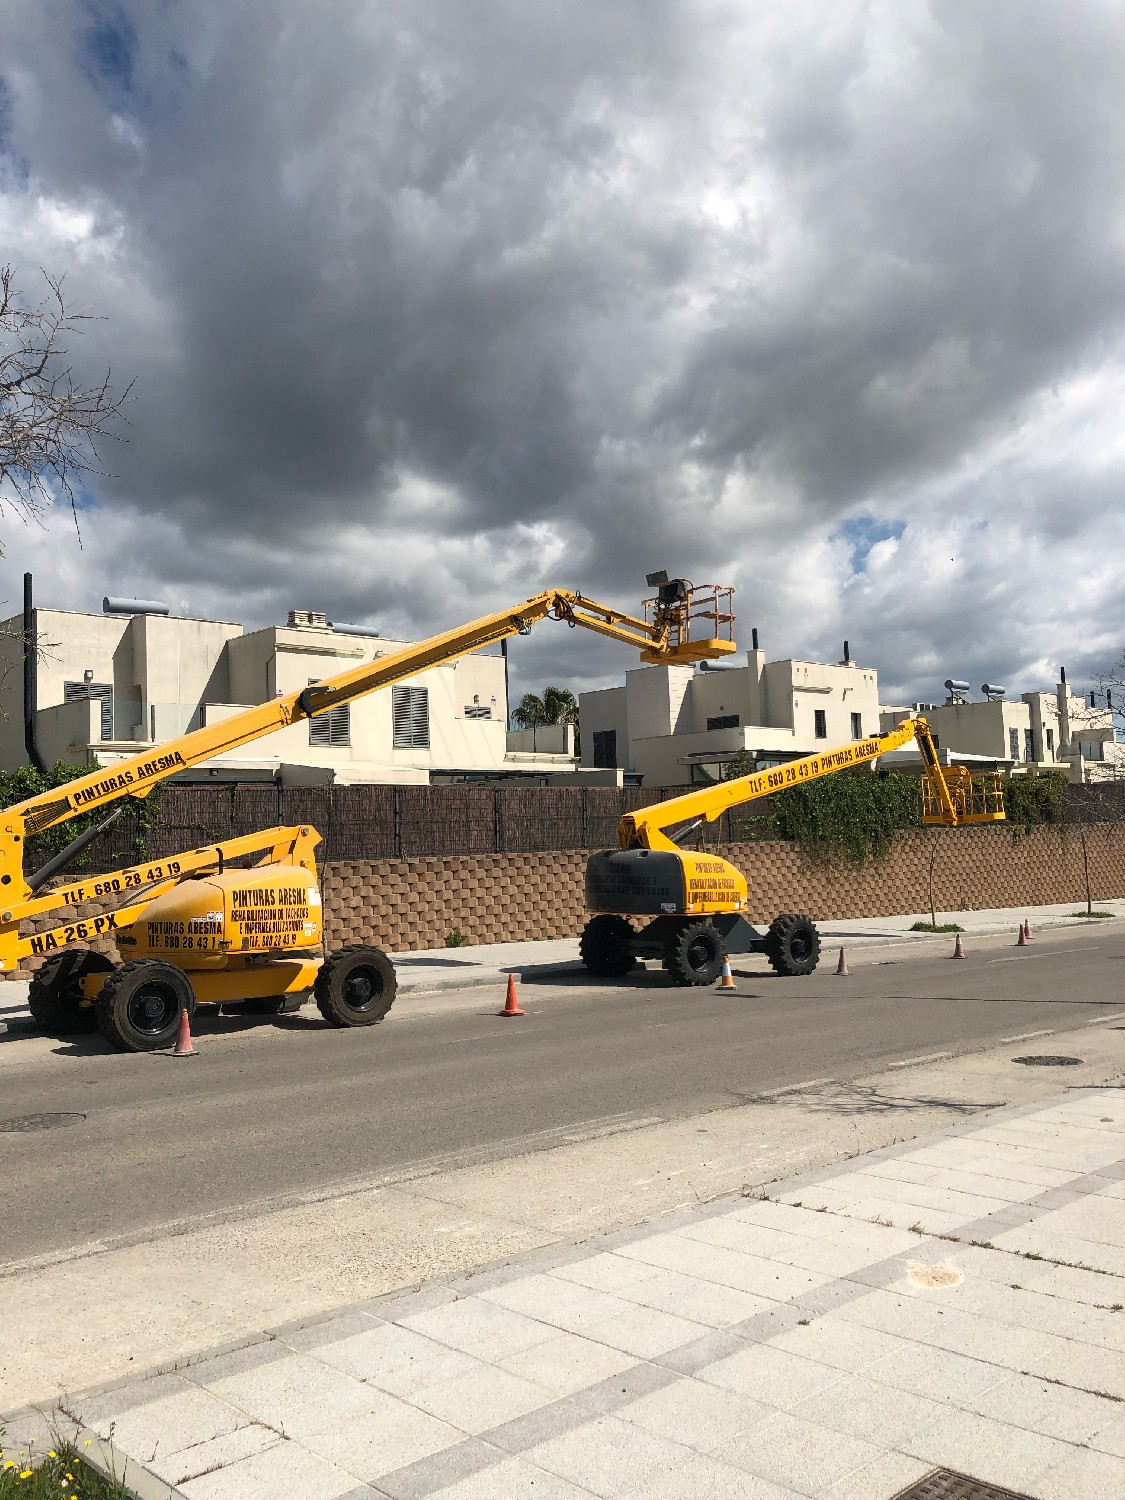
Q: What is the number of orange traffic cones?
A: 7